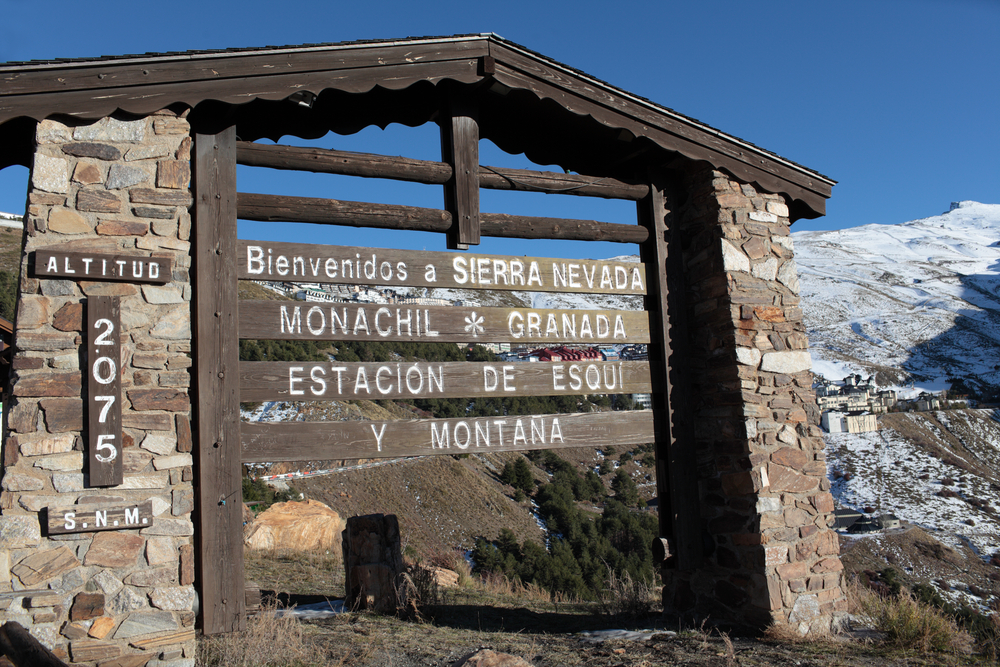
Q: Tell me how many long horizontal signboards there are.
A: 4